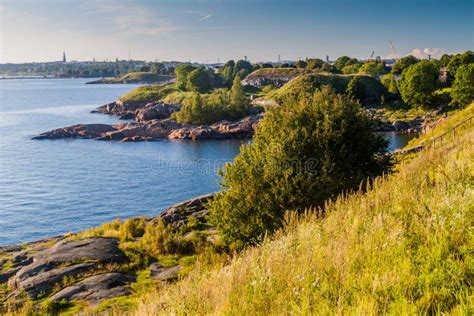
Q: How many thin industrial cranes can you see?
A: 2